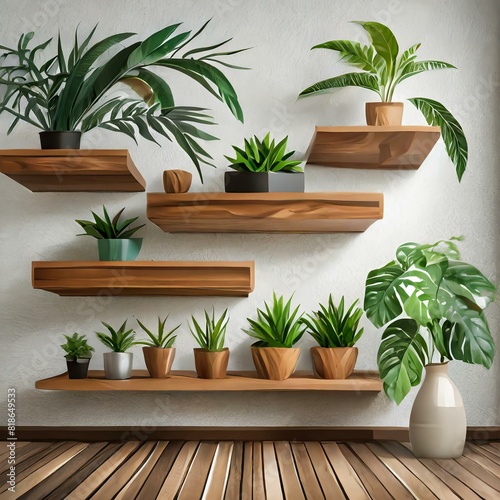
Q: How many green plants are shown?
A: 11